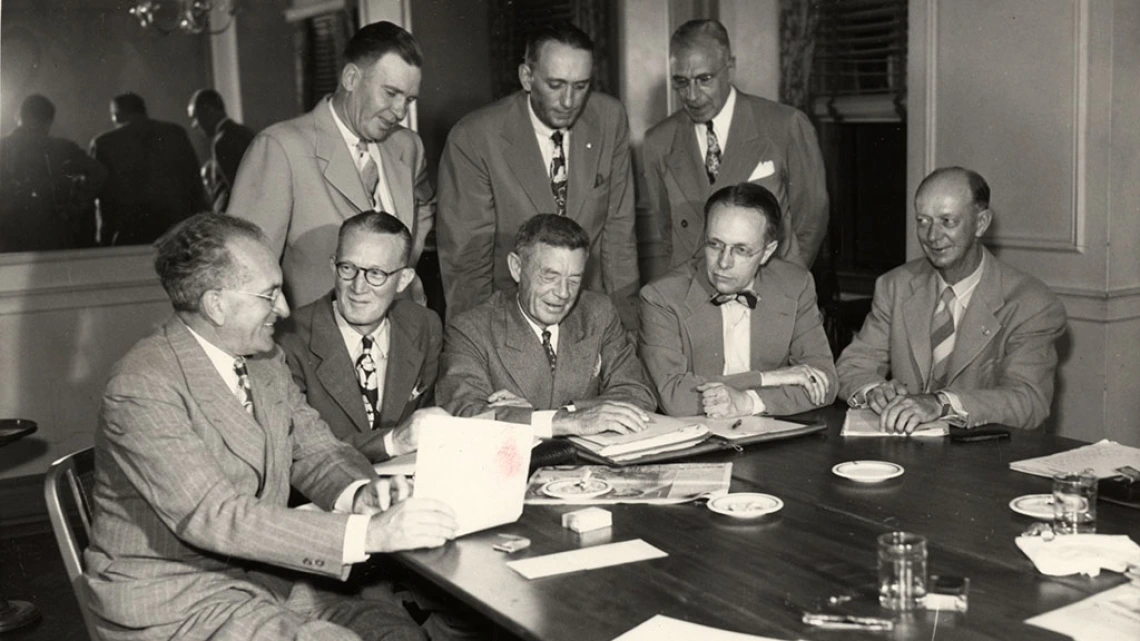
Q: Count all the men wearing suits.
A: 8